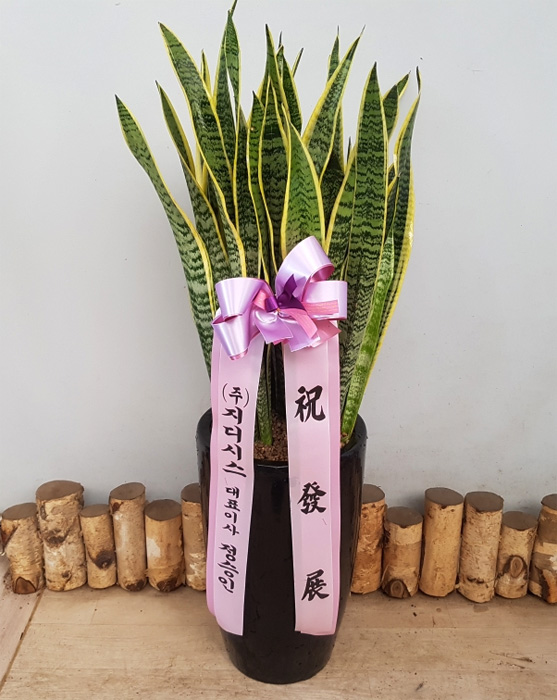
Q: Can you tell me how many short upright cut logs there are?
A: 12